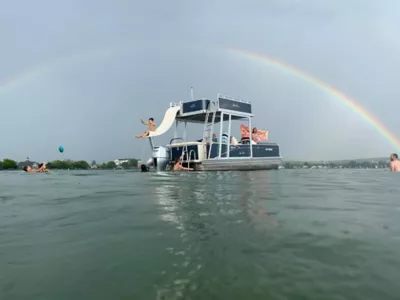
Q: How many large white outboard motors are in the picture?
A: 1